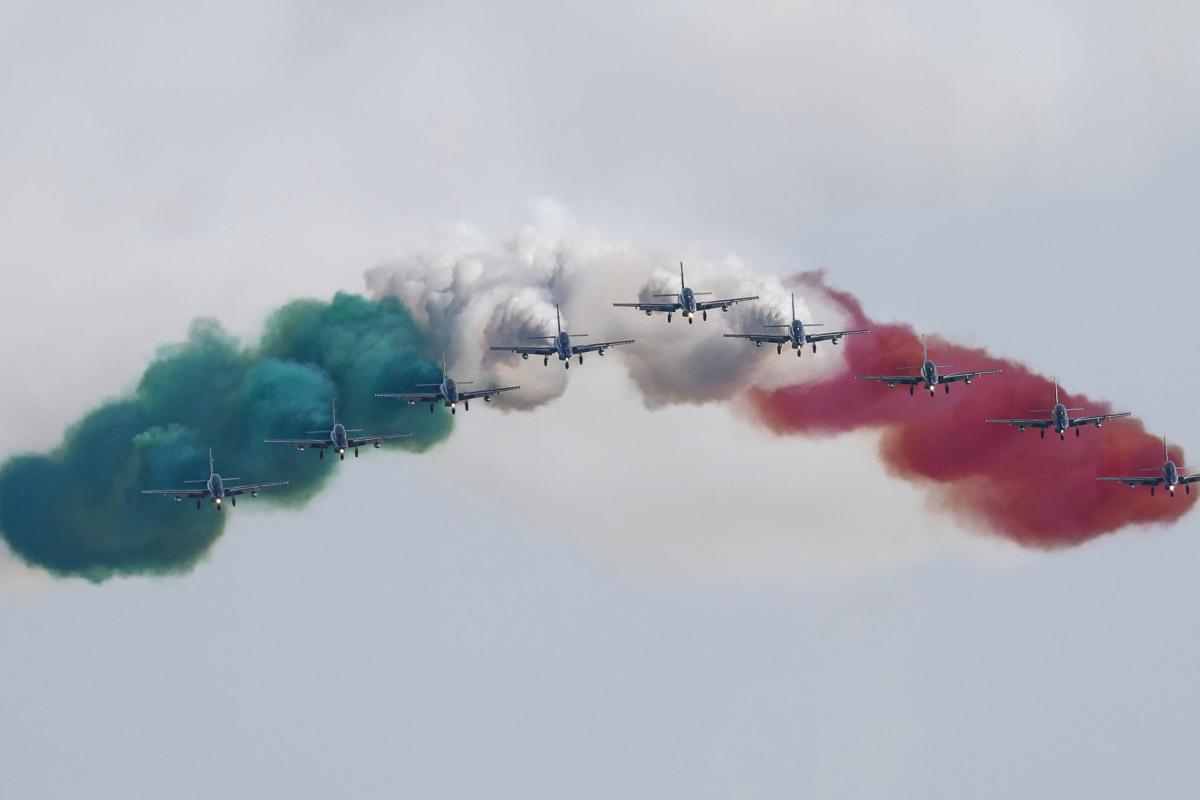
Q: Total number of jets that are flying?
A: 9